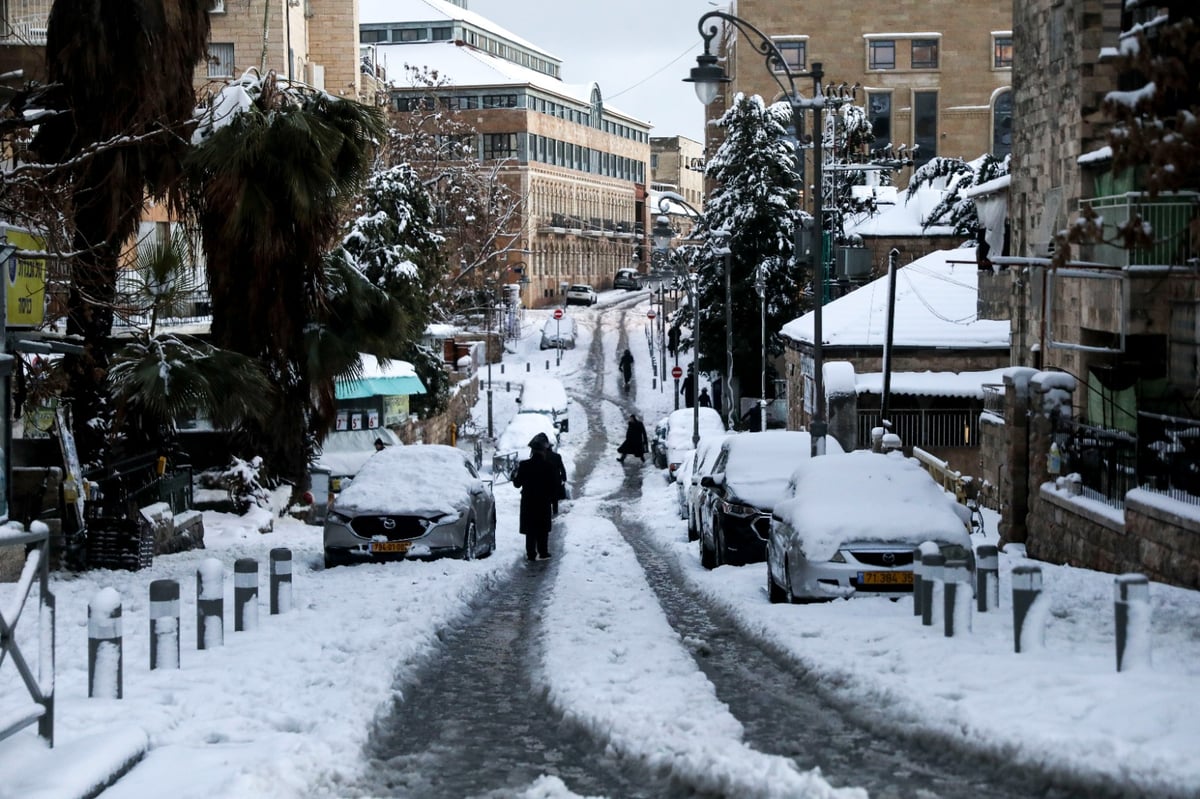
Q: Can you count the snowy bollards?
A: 11